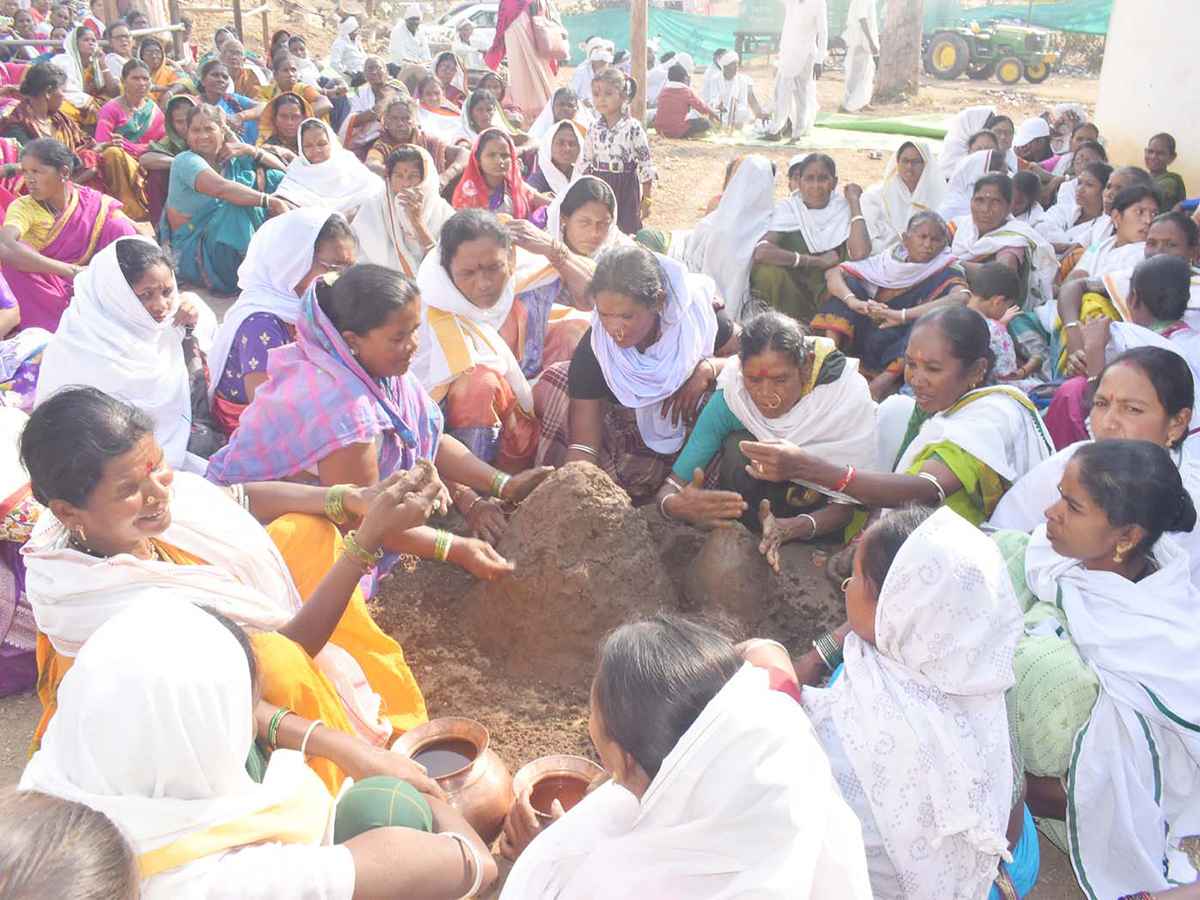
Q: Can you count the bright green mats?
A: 1